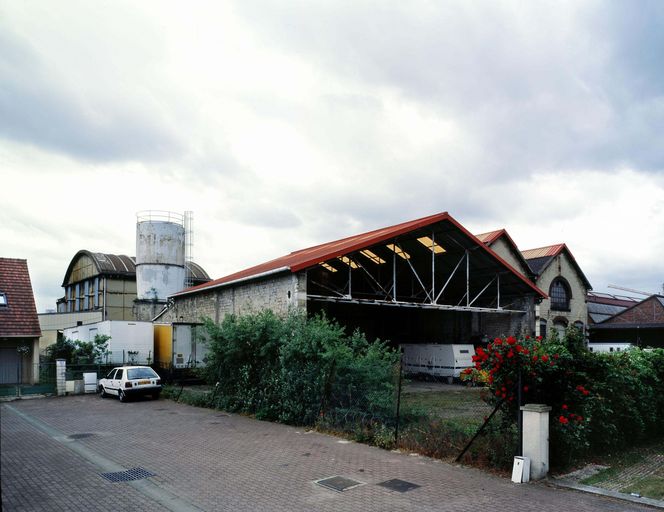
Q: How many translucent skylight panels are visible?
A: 5